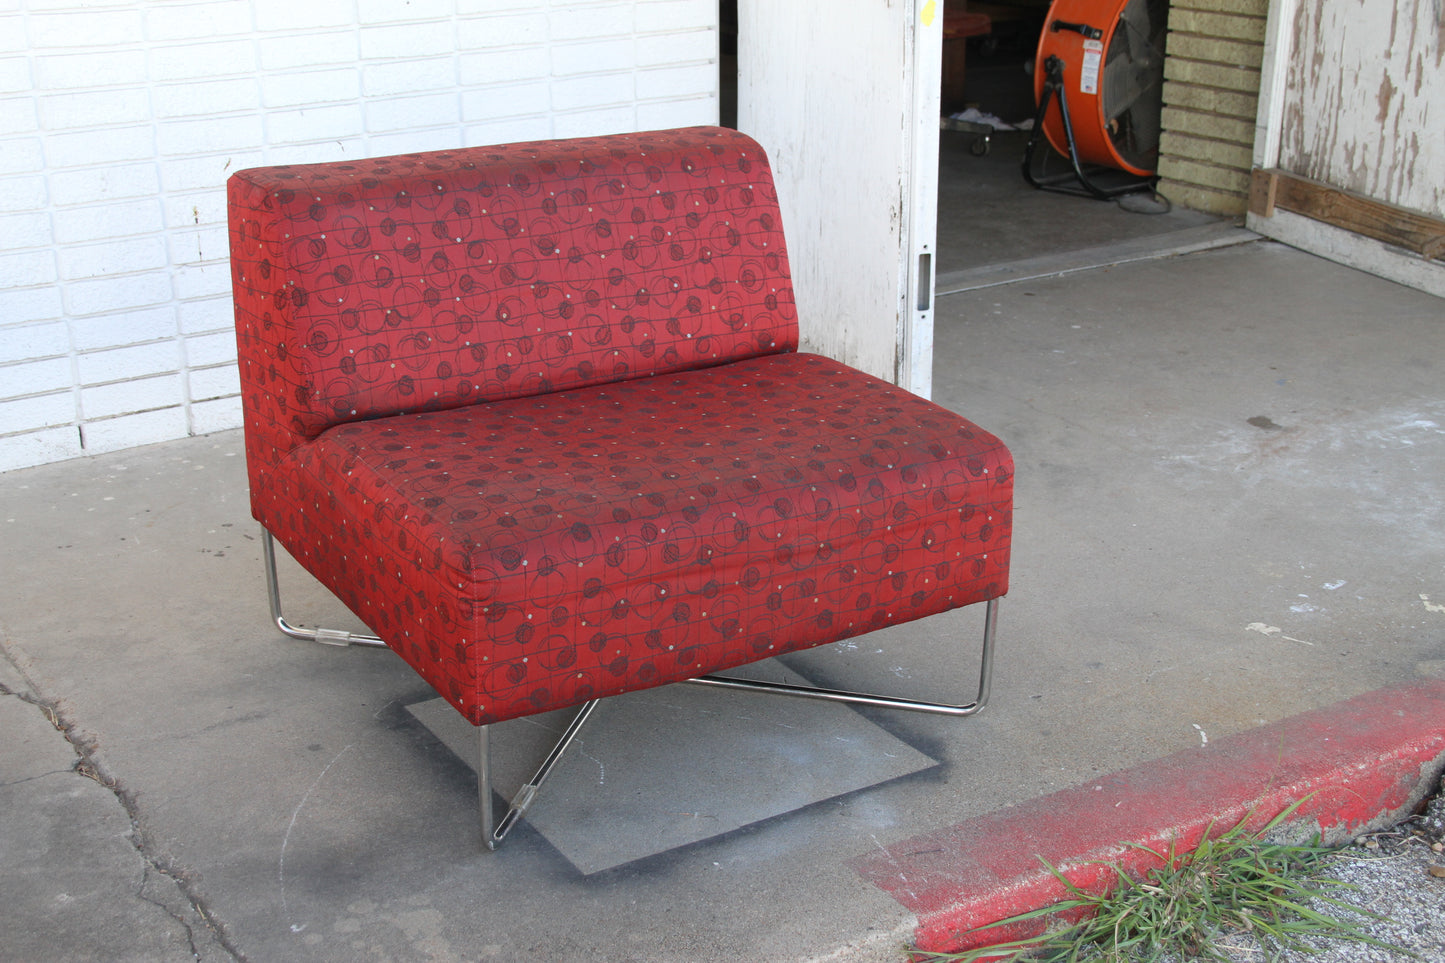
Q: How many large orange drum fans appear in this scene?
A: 1